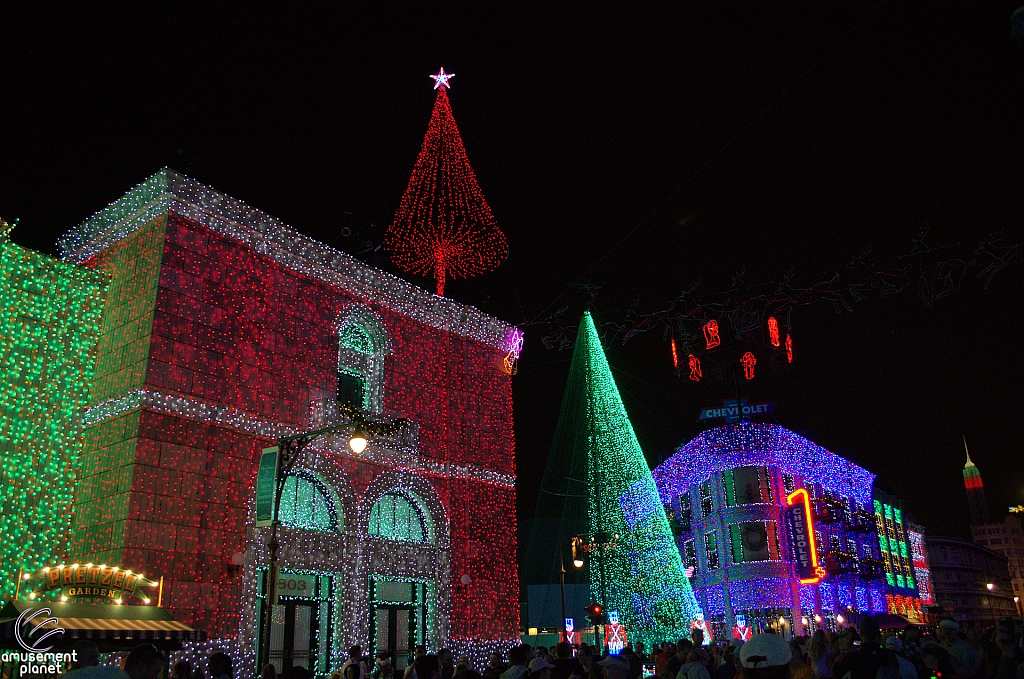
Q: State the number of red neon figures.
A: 6